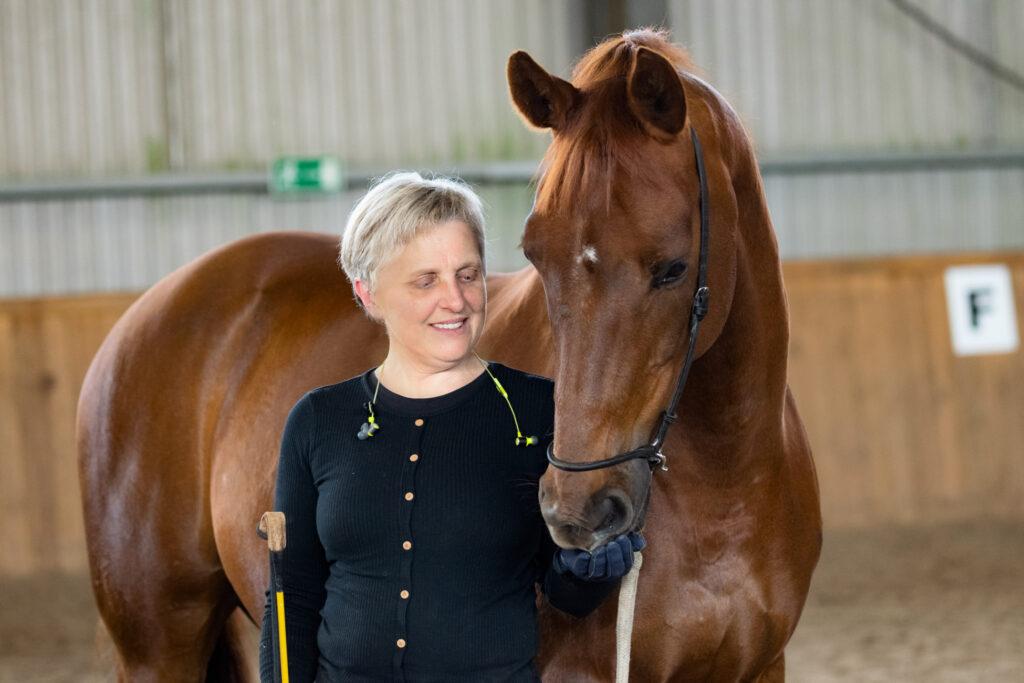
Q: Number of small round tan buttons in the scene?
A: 6